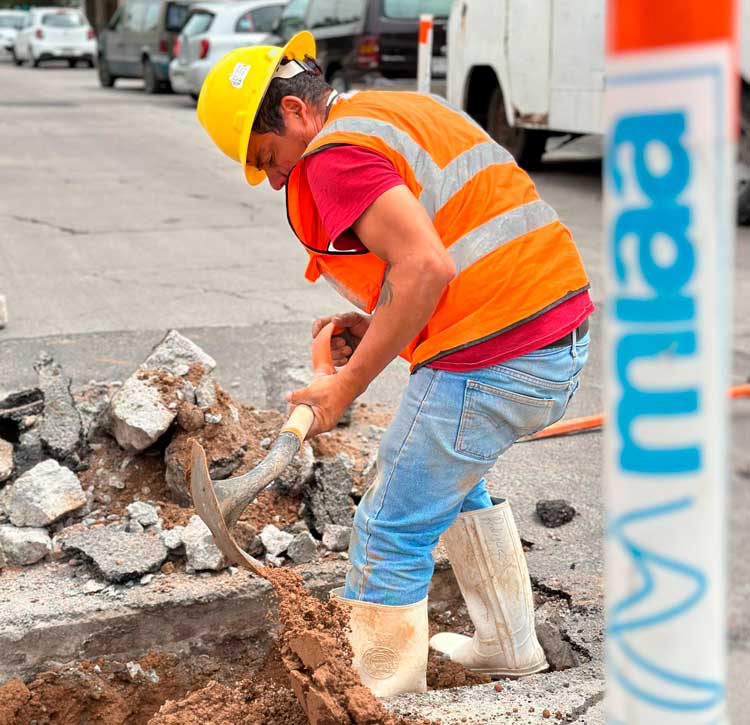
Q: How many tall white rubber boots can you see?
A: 2